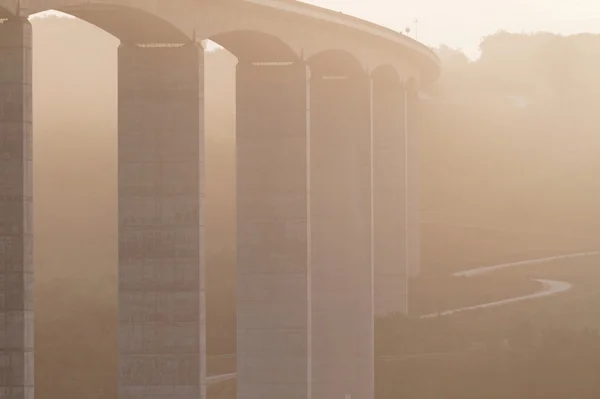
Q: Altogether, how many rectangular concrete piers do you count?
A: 6